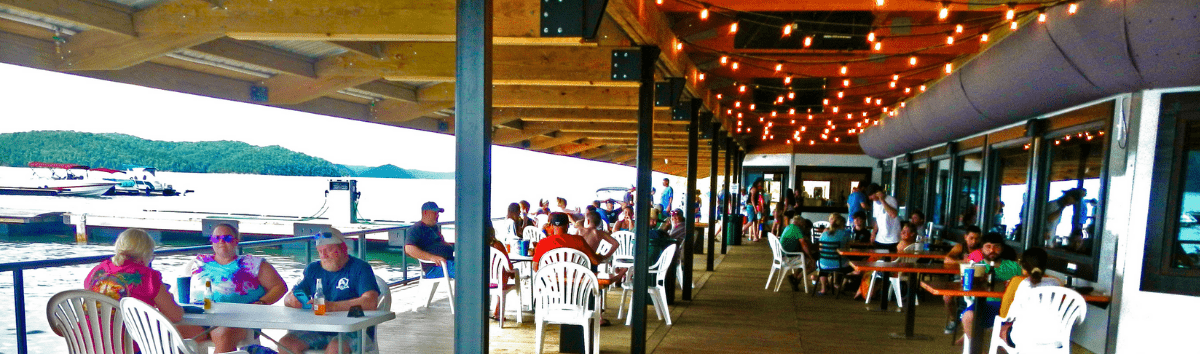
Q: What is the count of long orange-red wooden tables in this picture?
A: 3